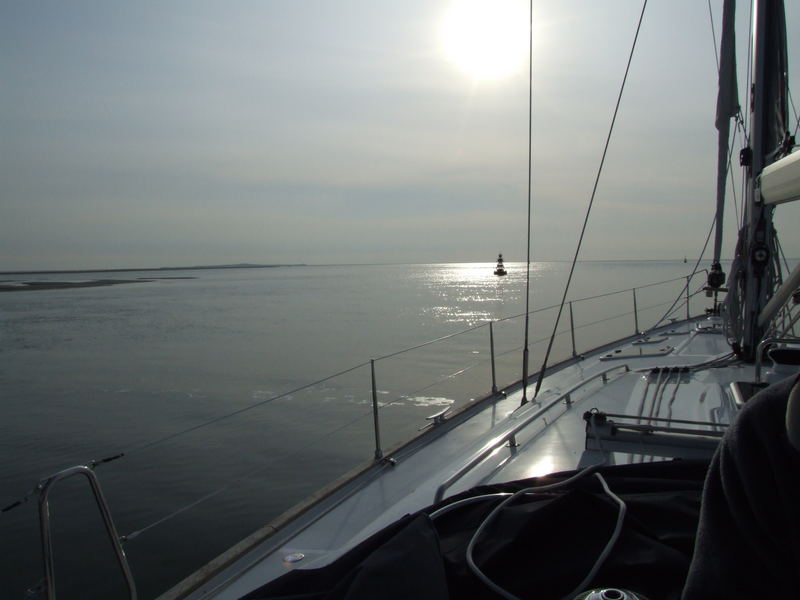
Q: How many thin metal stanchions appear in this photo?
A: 5